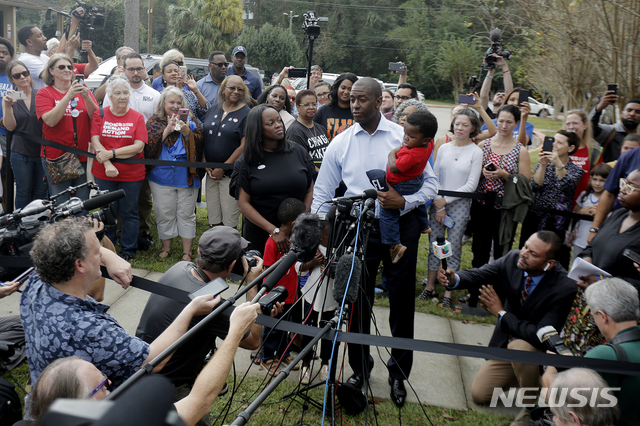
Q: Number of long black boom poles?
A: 2